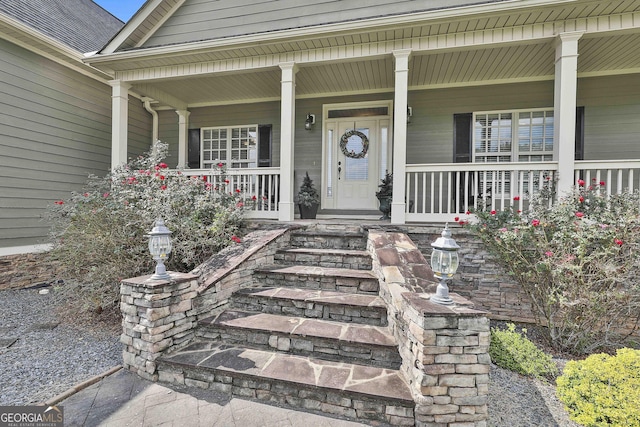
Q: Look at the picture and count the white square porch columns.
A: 5